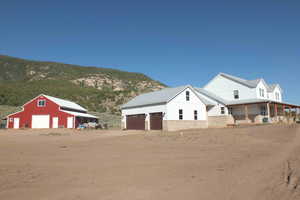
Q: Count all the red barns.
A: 1